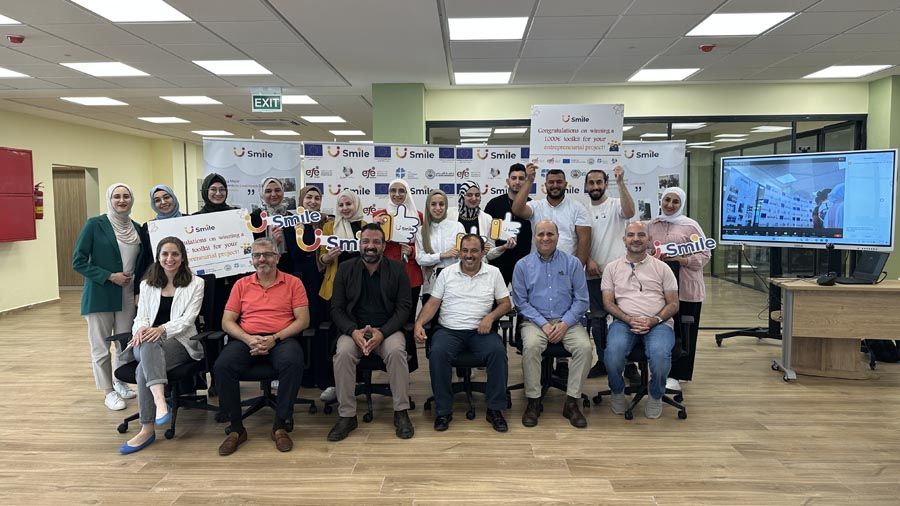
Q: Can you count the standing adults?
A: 13